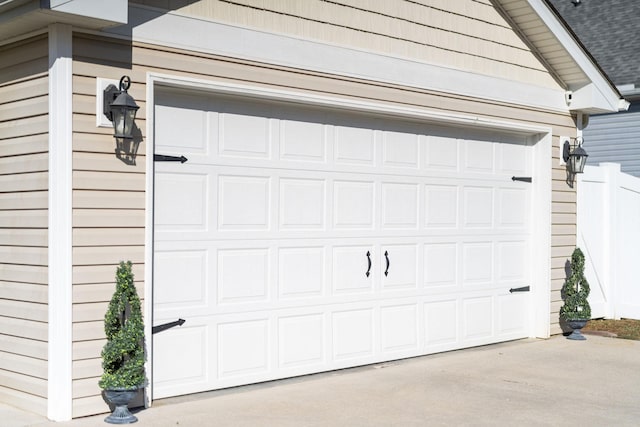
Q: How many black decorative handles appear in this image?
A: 2